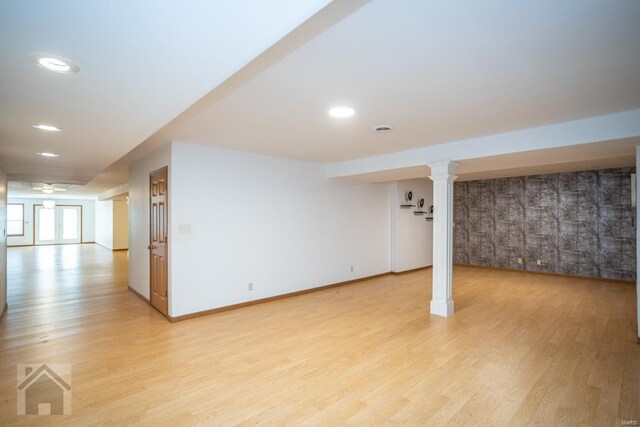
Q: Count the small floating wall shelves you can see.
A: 3